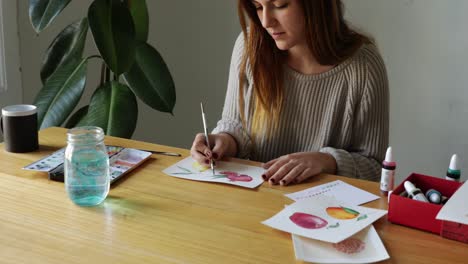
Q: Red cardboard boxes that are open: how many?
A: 1